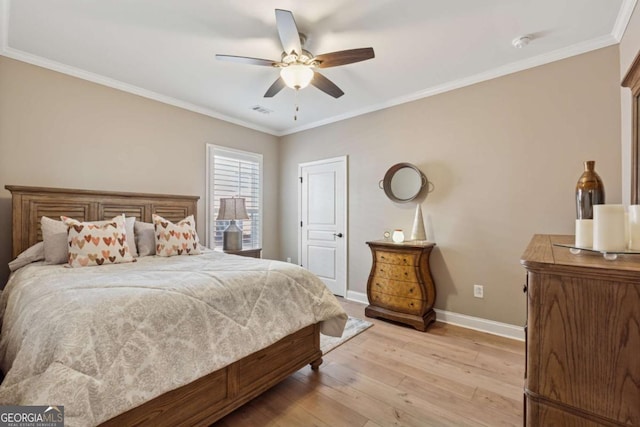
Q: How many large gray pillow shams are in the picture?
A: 2